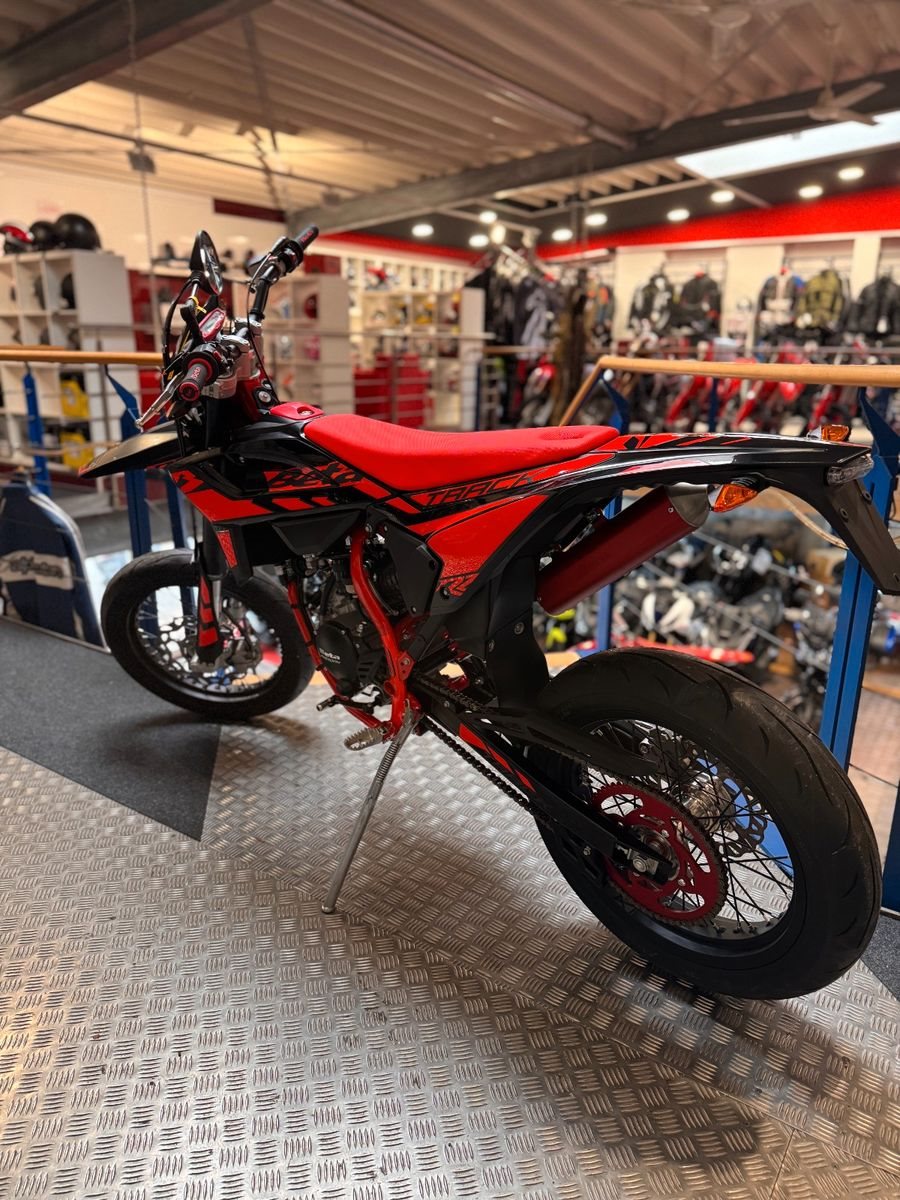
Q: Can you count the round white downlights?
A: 9